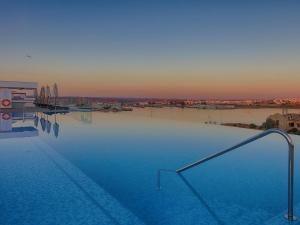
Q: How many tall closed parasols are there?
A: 4